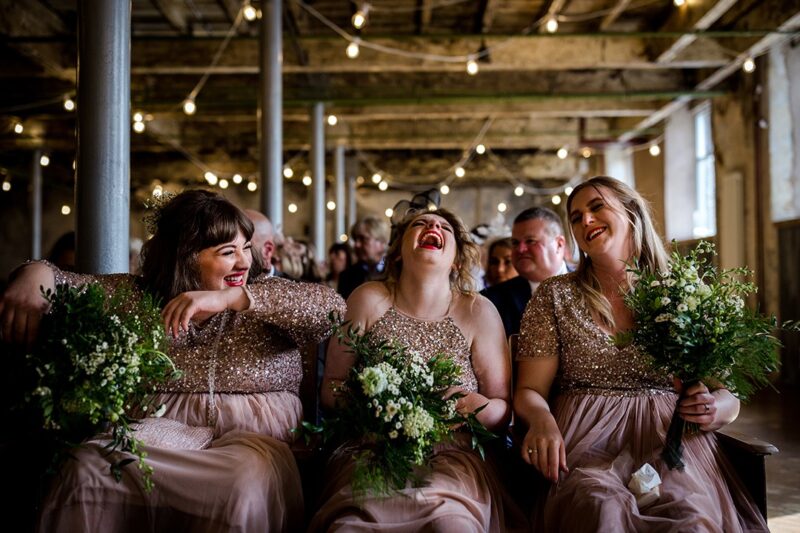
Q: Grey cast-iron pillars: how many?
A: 6